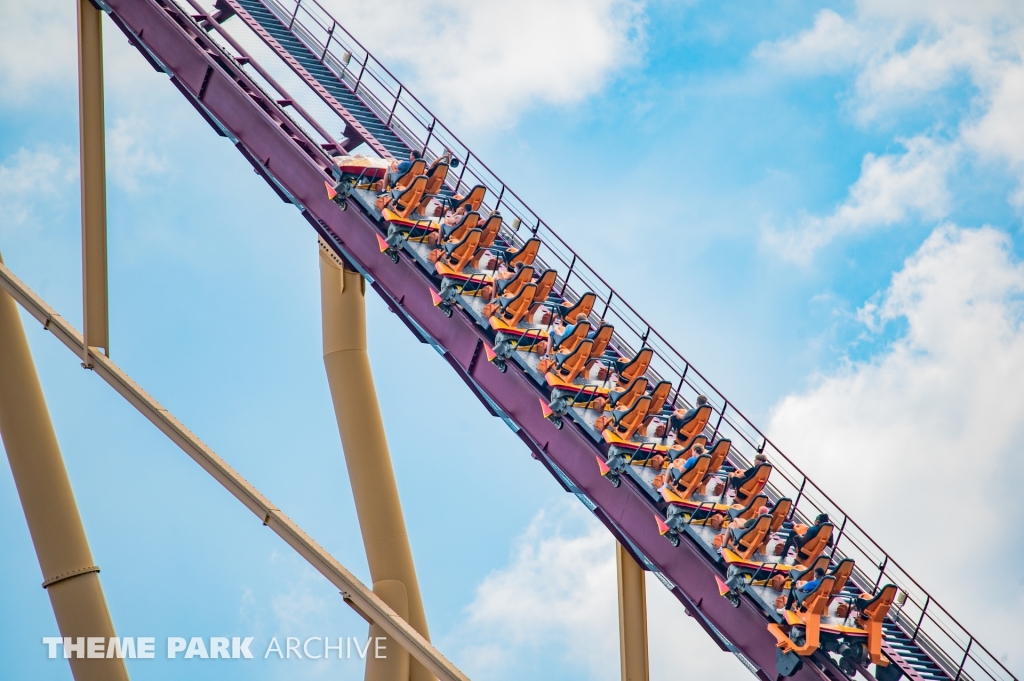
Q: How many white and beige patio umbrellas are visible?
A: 0